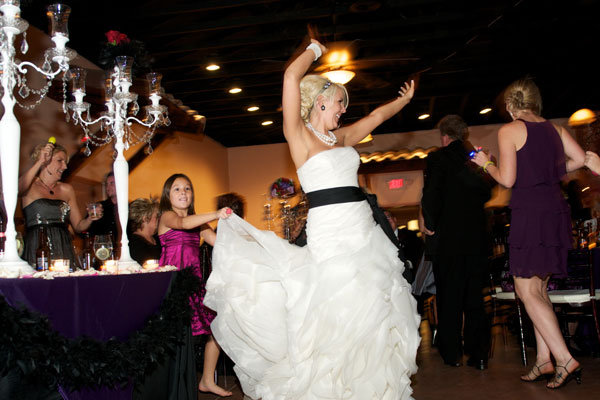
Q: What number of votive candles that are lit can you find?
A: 3